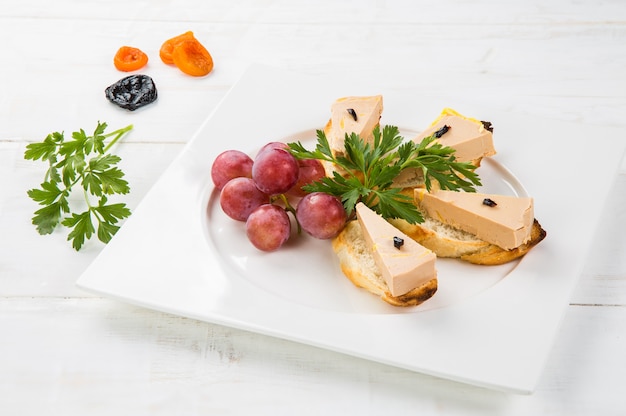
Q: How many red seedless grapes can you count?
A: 7